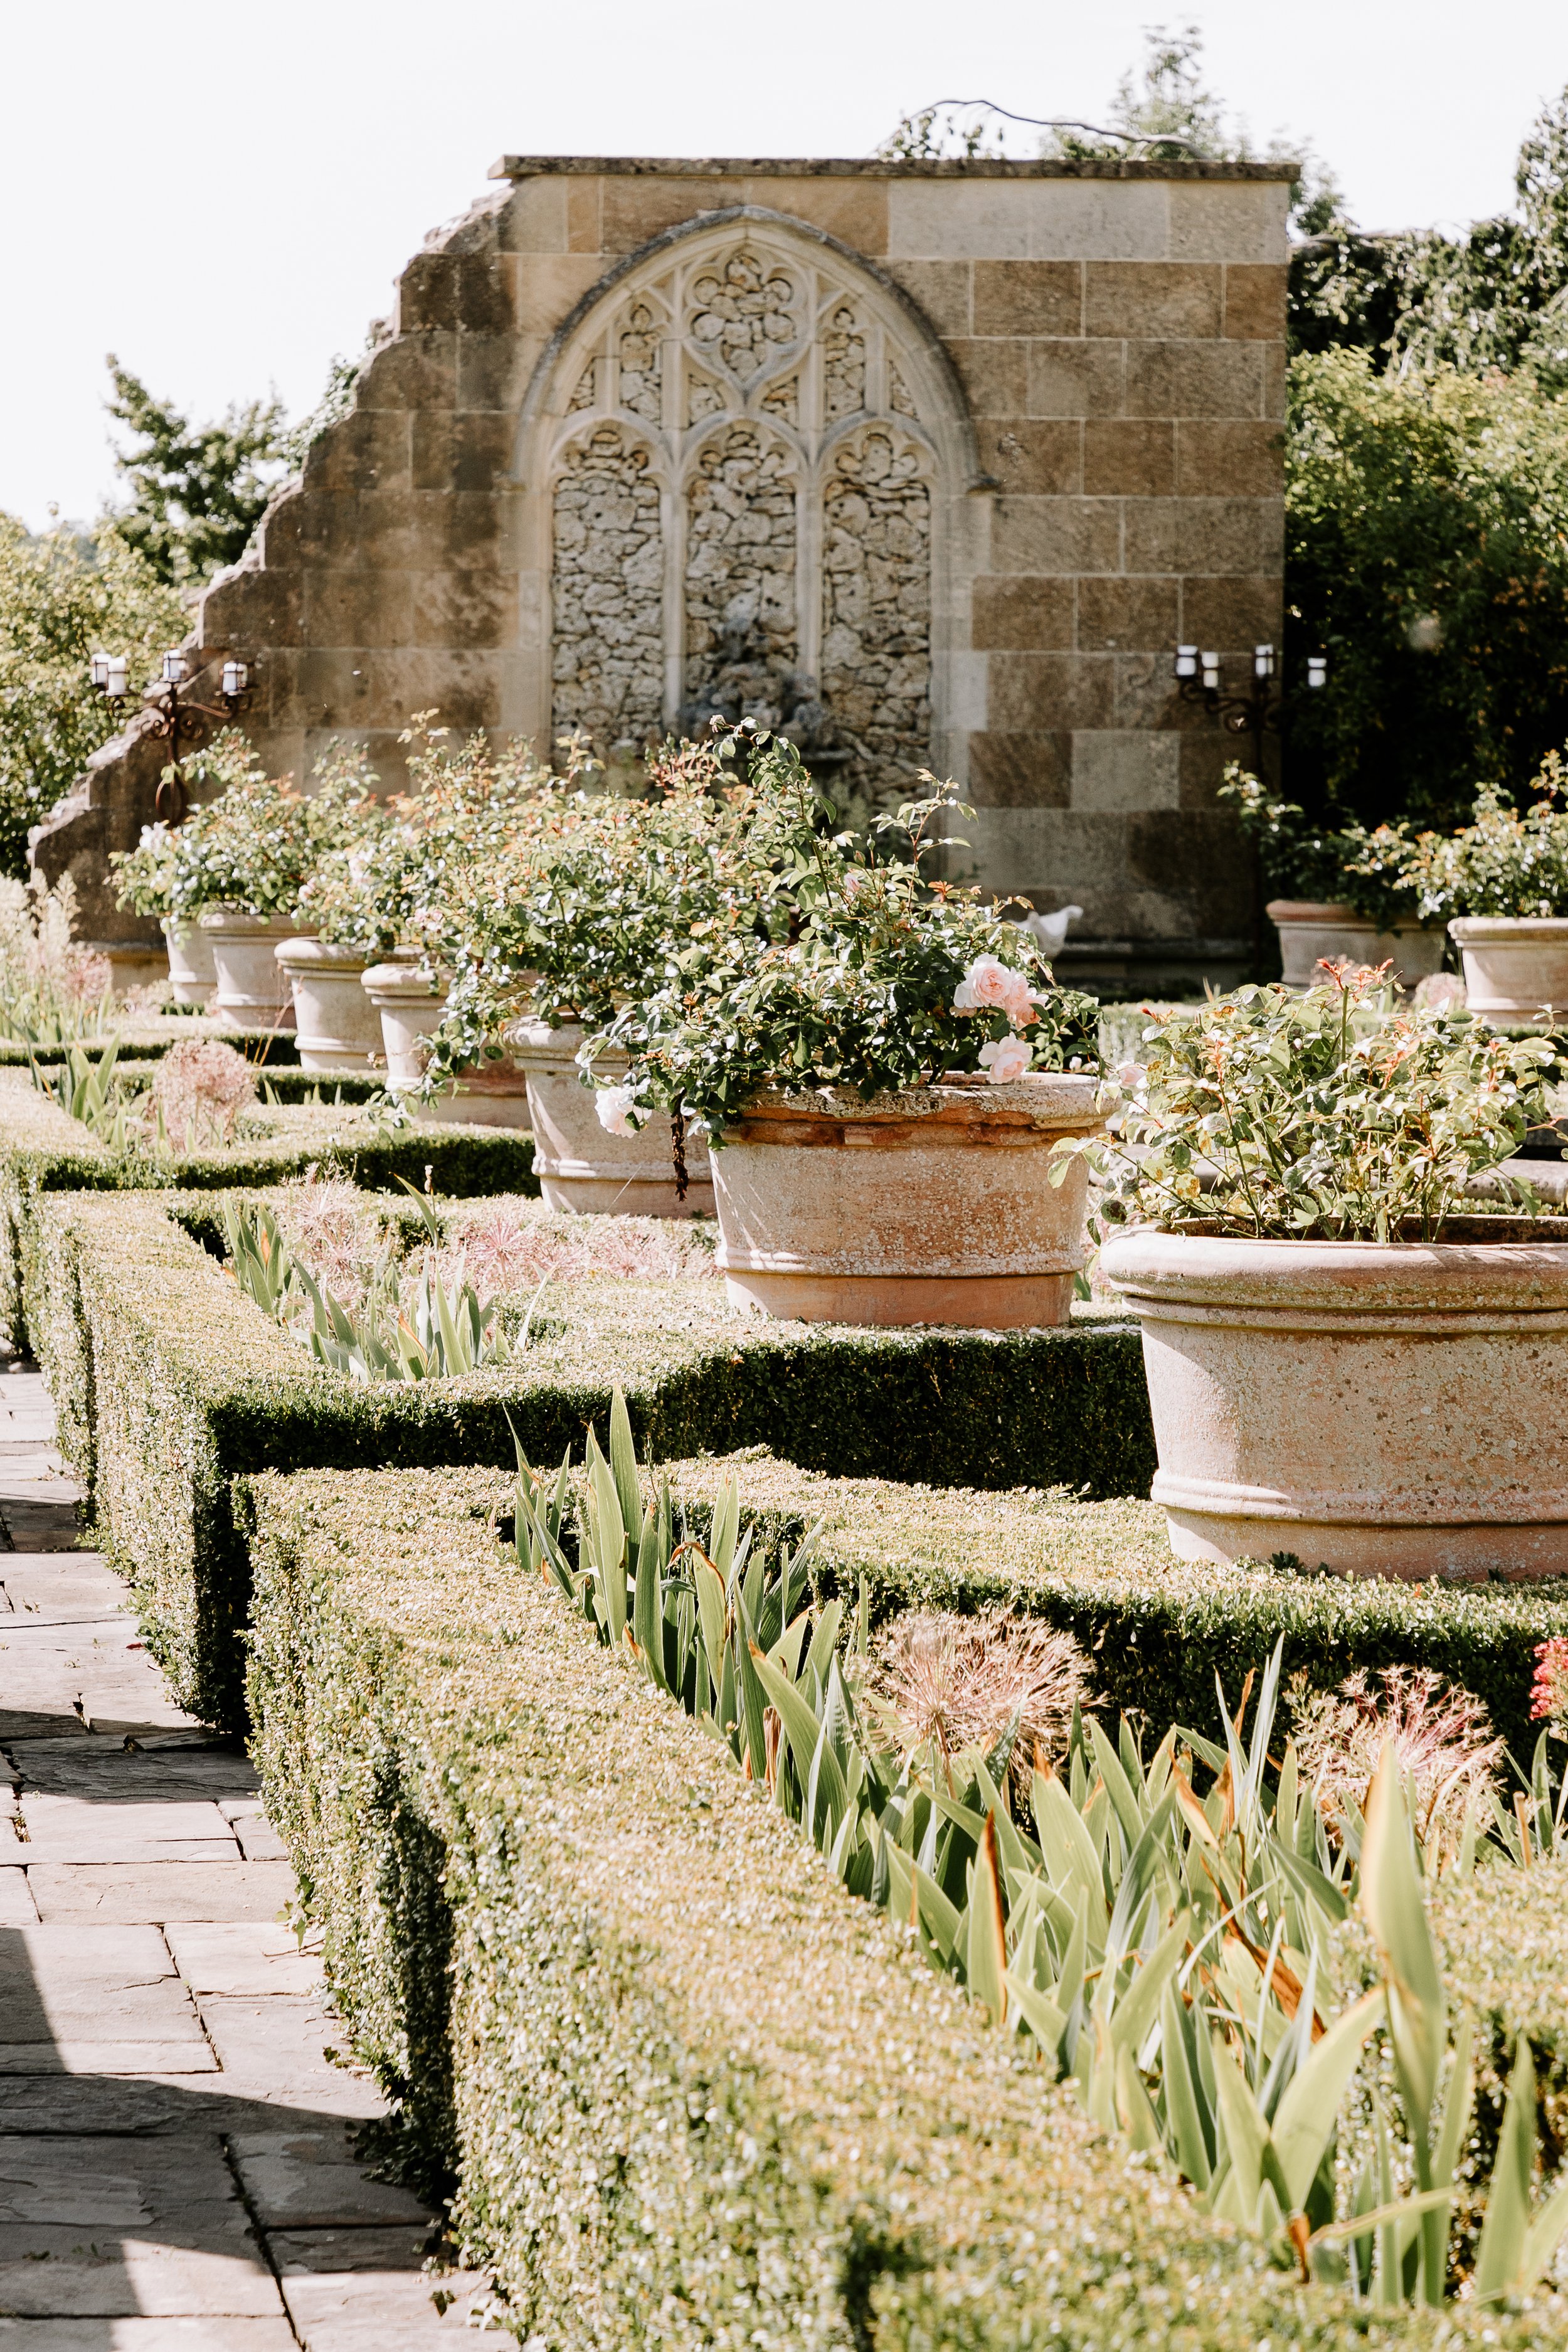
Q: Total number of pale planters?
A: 9